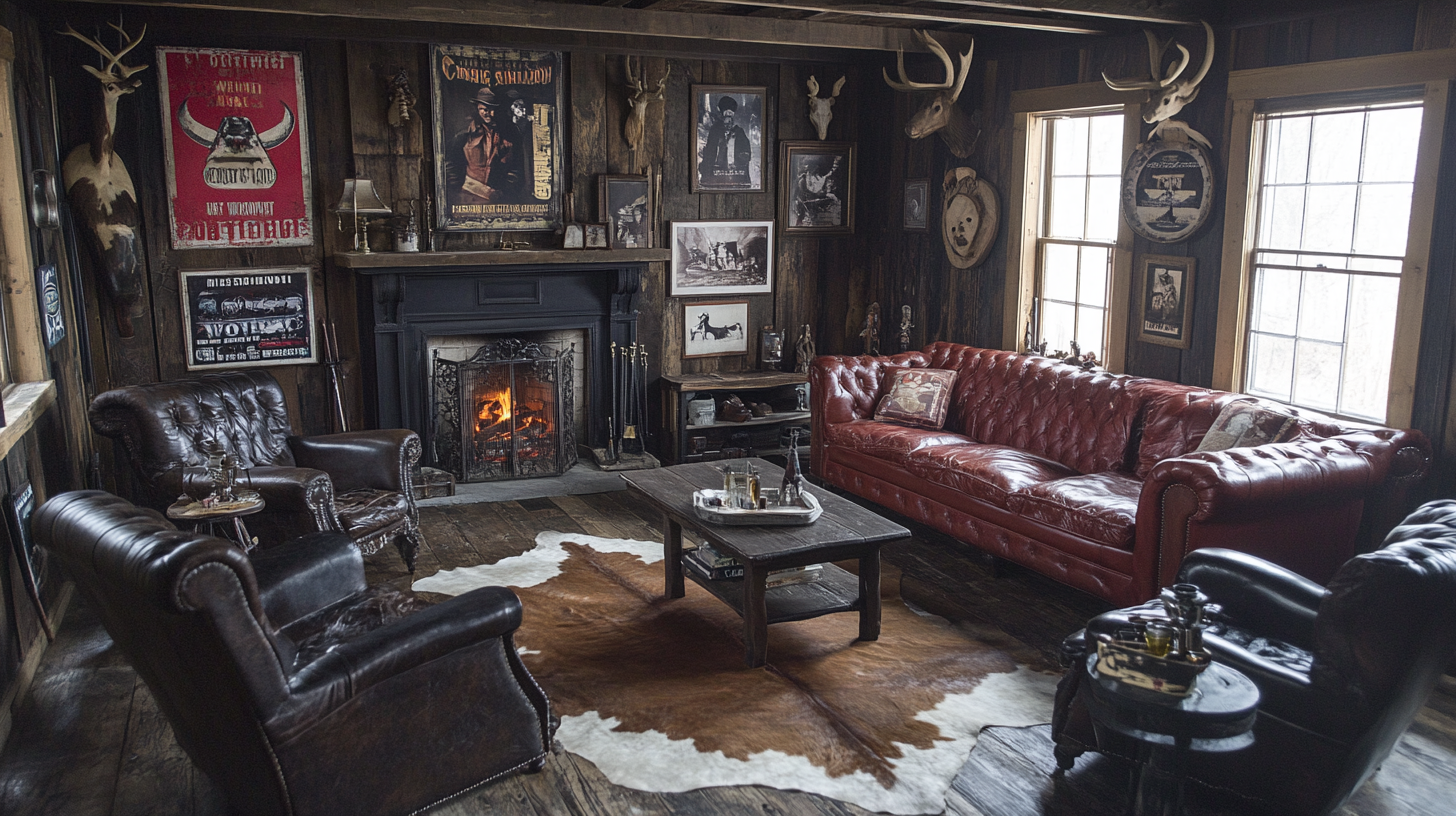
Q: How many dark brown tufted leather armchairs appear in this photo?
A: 3